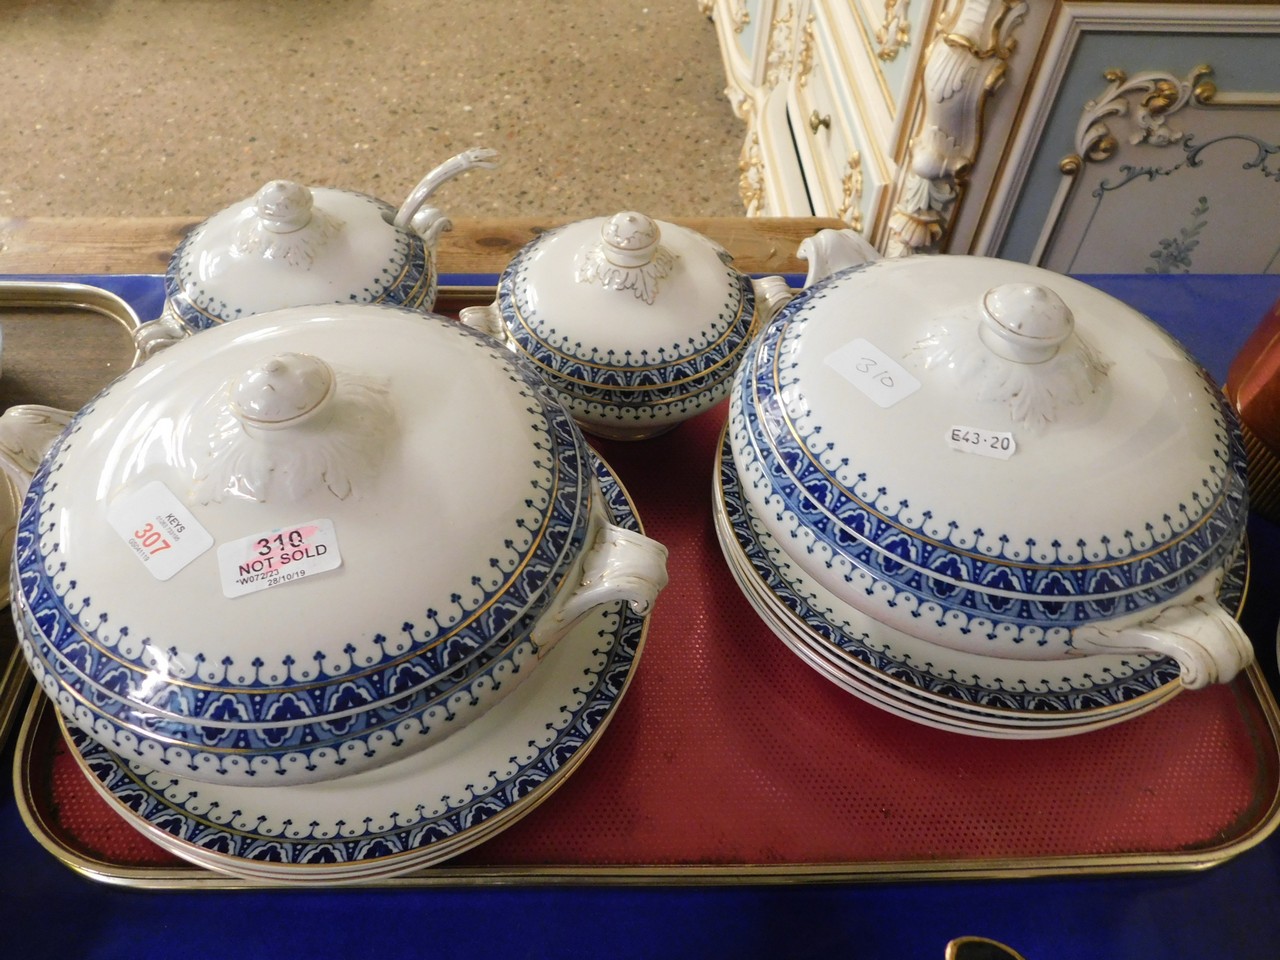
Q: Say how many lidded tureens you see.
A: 4